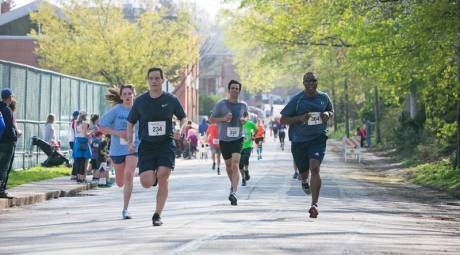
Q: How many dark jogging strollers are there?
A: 1